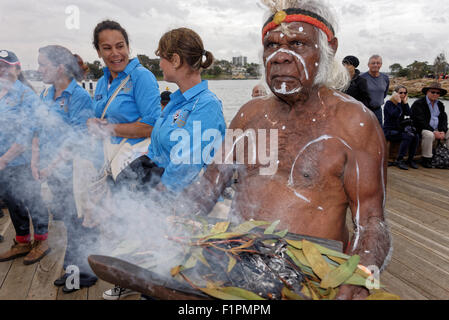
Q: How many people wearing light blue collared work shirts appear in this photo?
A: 4